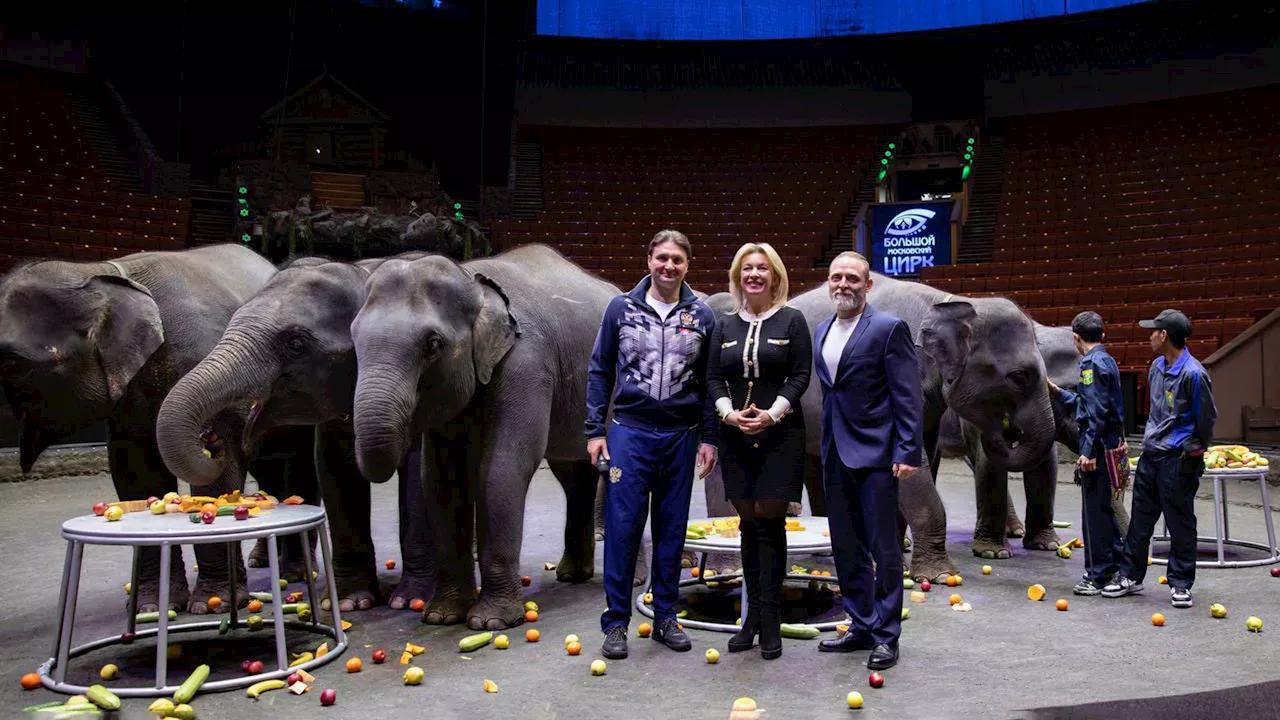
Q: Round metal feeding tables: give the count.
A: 3